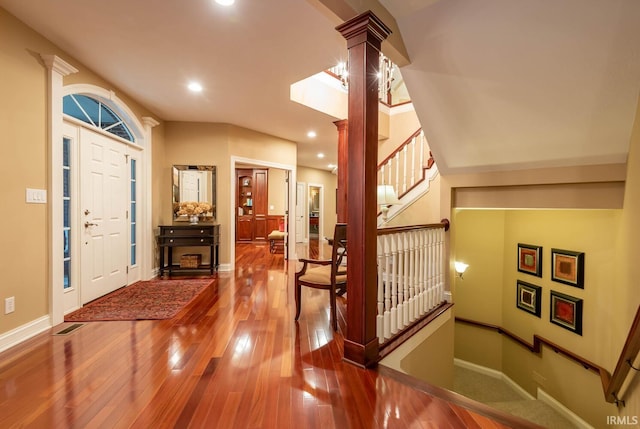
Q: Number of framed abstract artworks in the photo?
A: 4